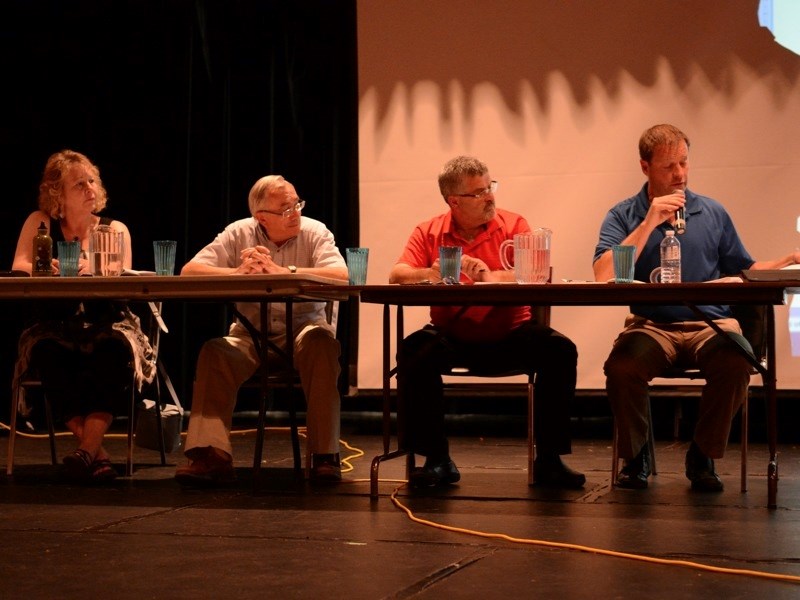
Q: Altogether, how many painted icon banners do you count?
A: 0